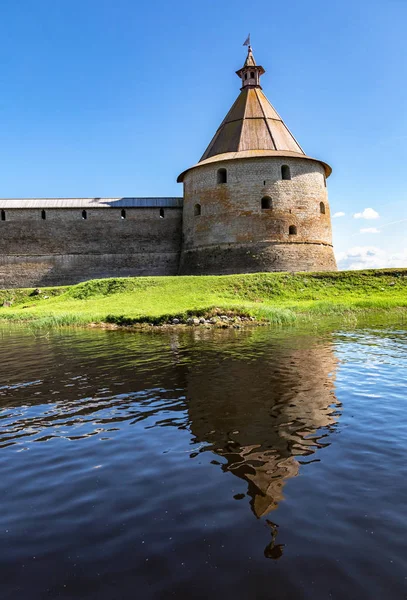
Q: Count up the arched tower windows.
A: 6